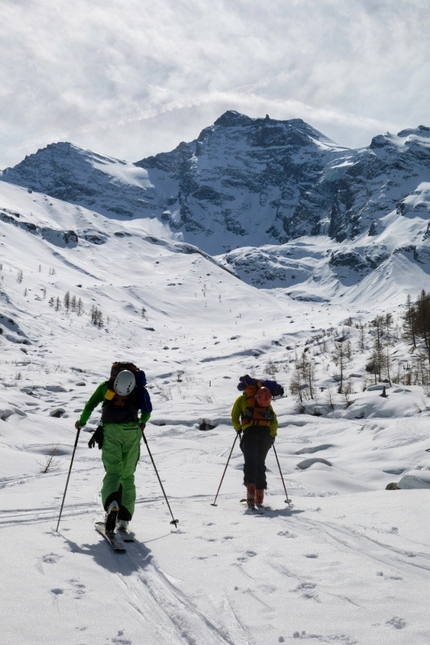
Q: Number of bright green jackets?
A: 1